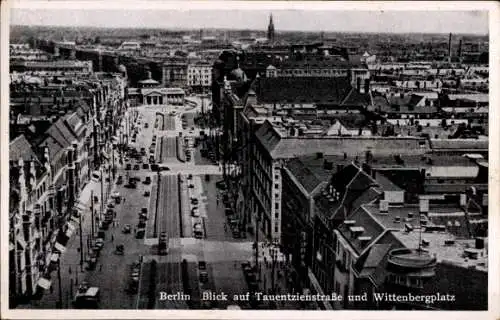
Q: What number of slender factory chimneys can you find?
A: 2